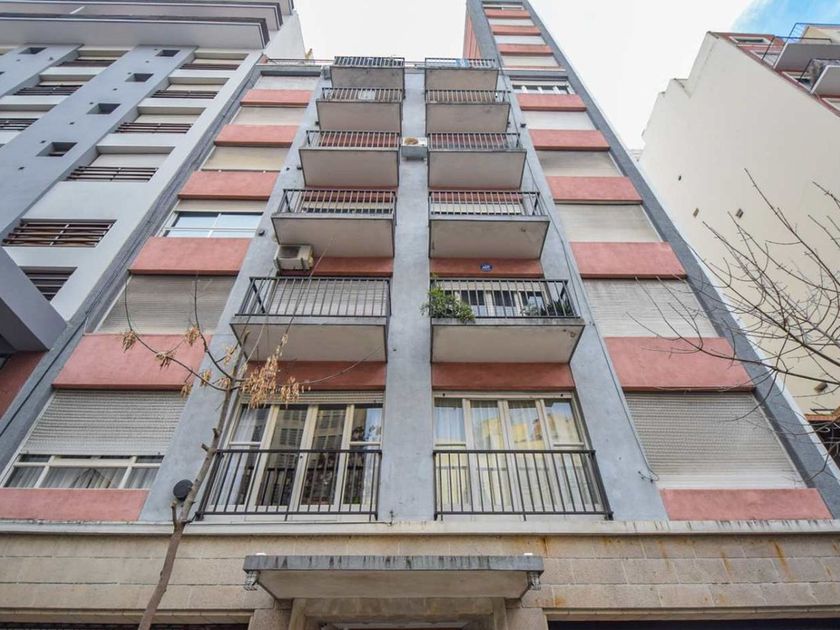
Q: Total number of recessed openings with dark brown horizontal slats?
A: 9